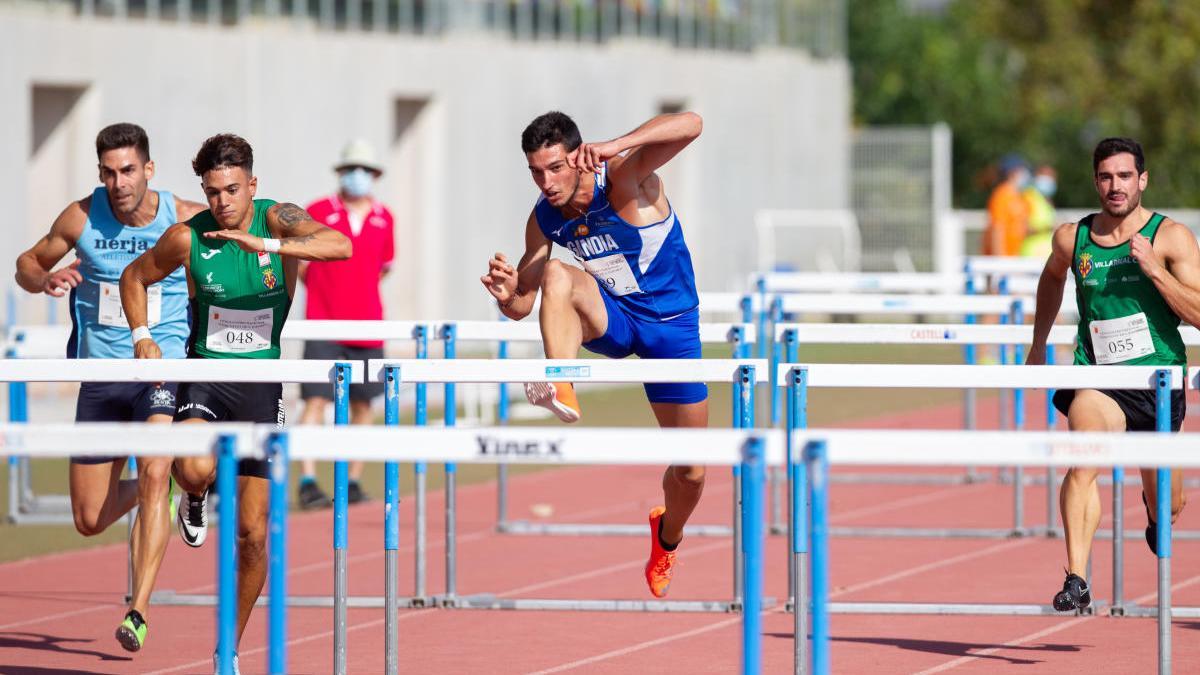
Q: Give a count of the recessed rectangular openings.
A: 3